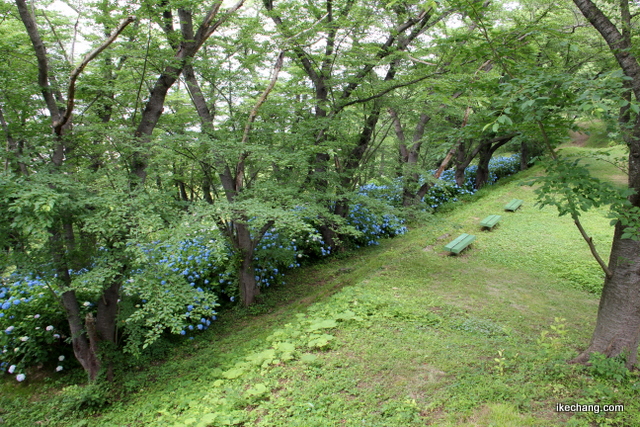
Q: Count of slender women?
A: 0